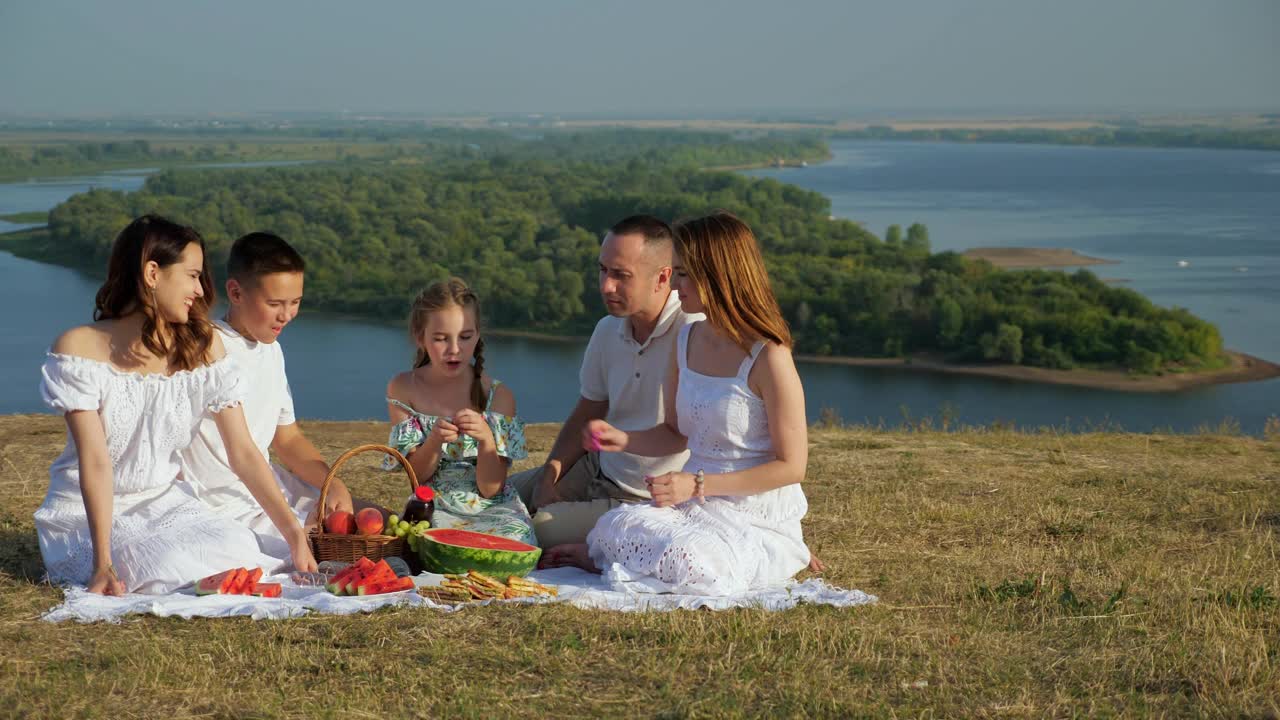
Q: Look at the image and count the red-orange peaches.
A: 2